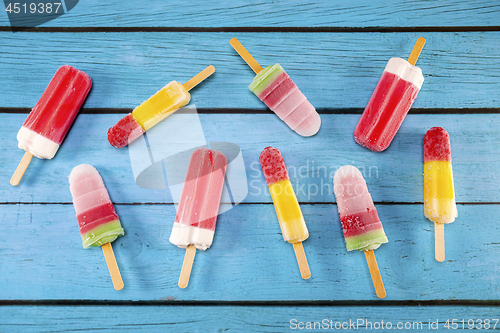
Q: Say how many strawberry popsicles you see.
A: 3